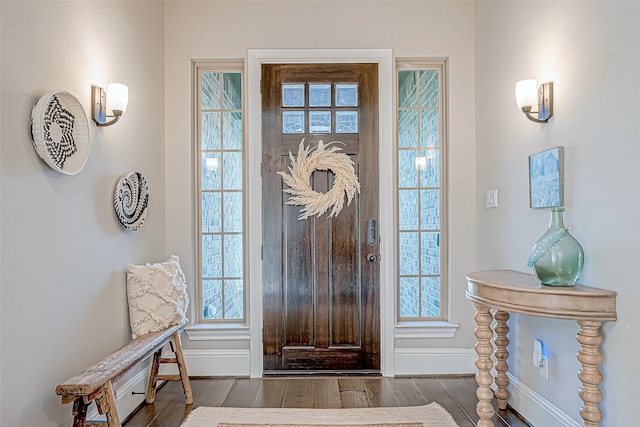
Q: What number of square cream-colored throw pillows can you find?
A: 1